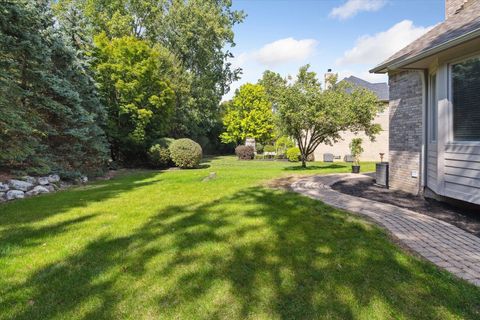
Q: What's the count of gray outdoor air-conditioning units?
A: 3